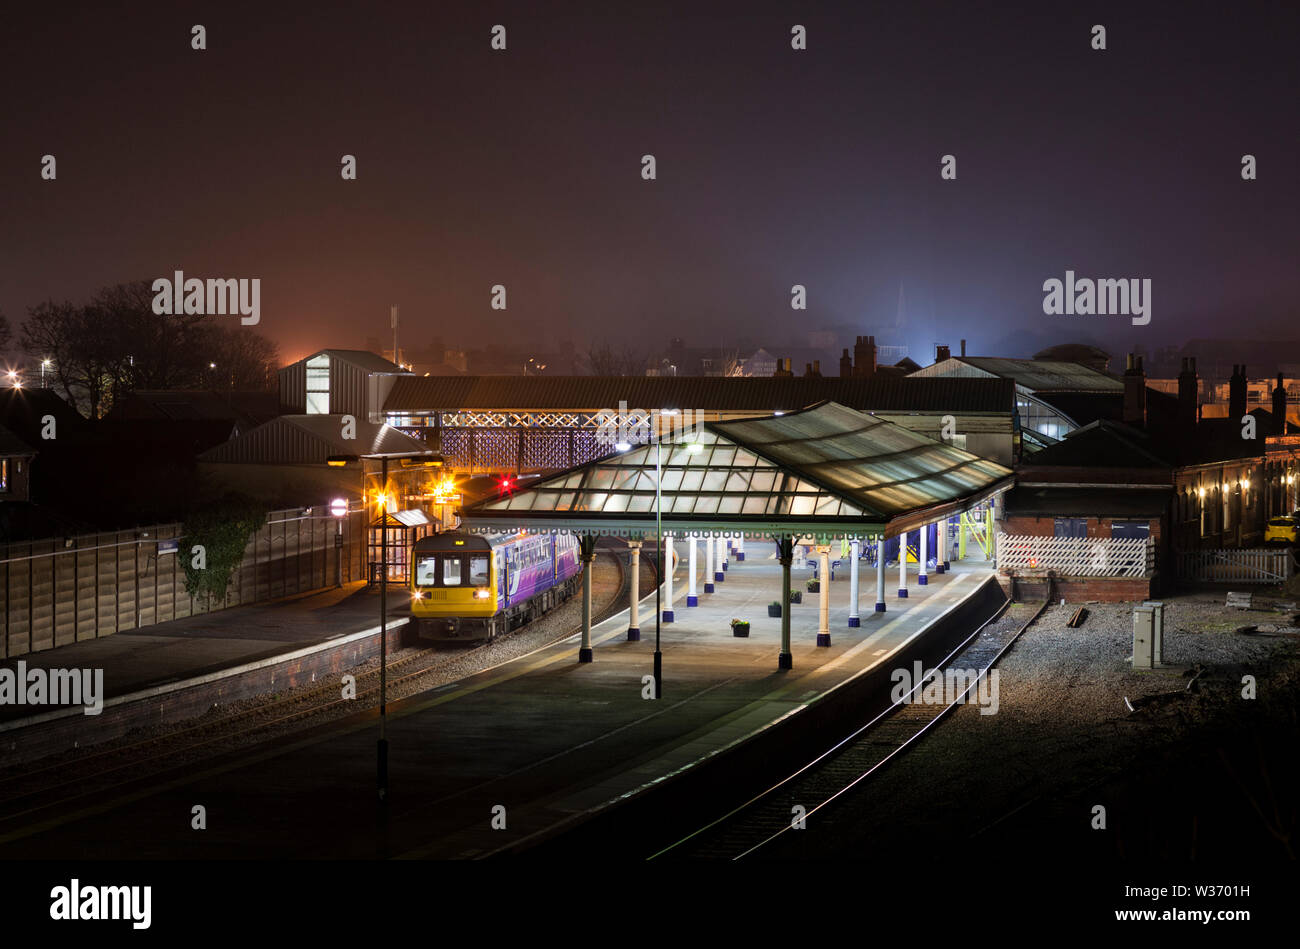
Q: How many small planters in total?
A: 4